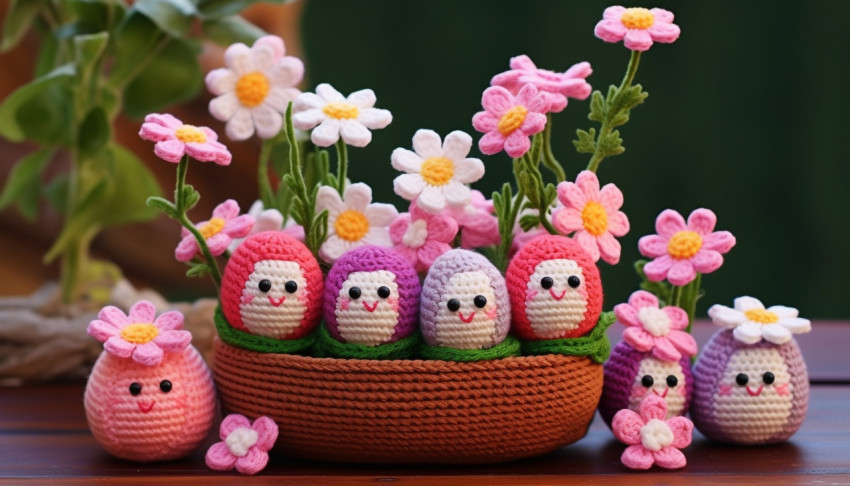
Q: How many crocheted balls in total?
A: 7